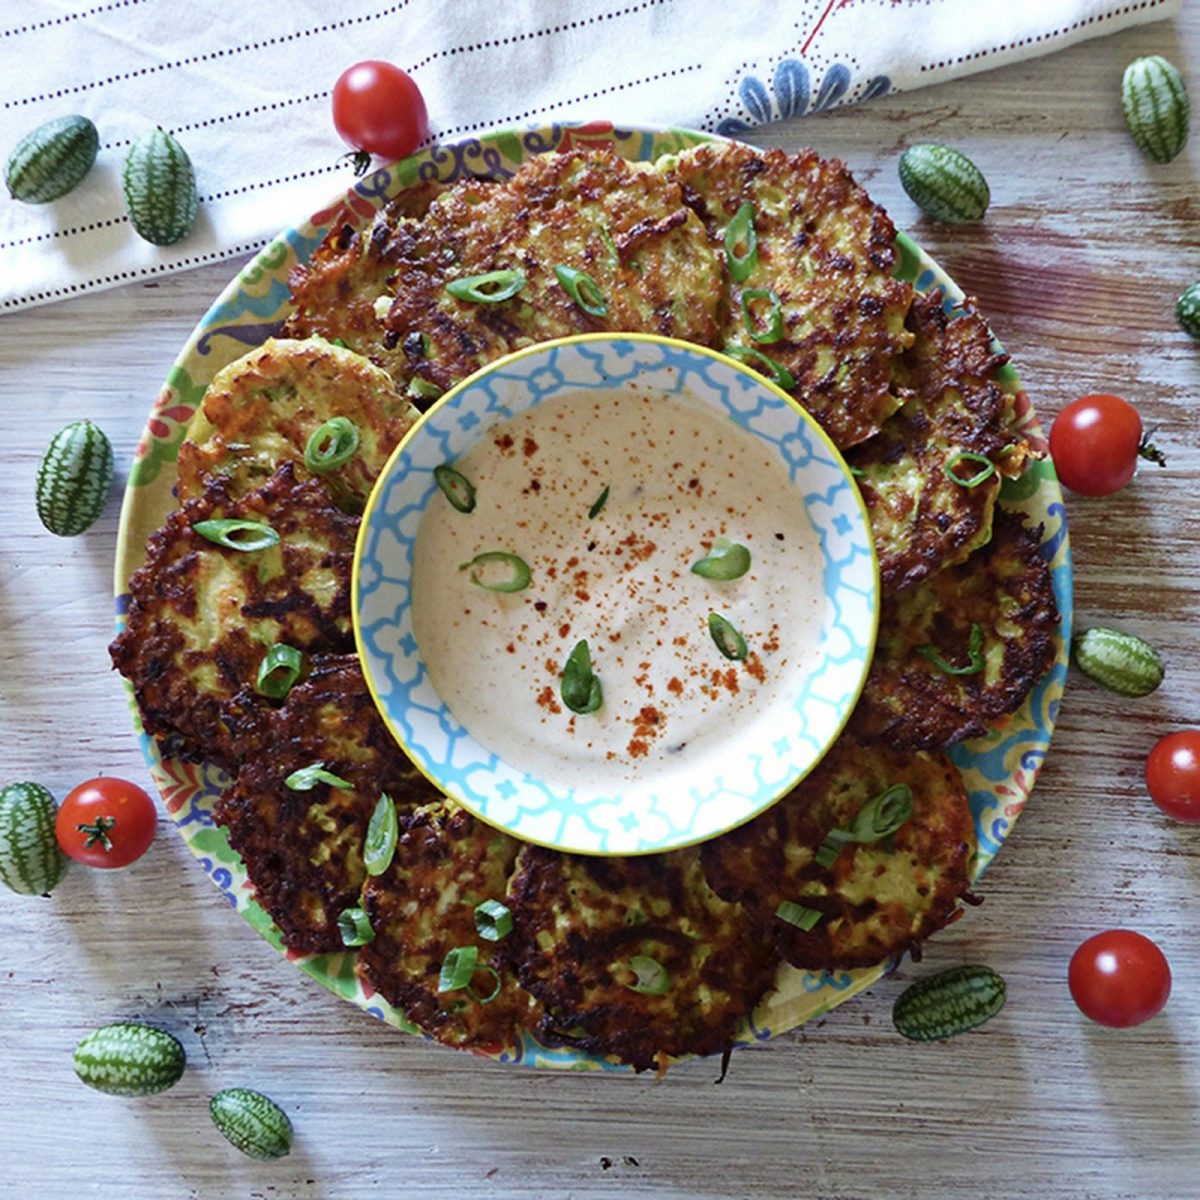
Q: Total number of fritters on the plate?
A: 11